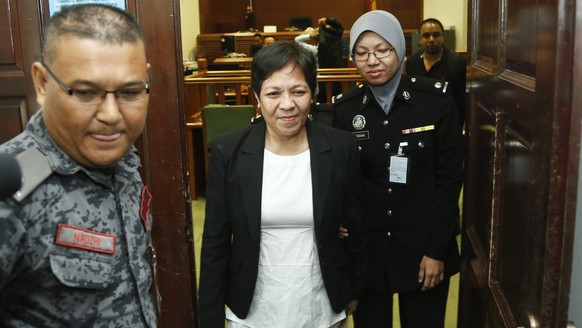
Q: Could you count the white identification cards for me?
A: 1